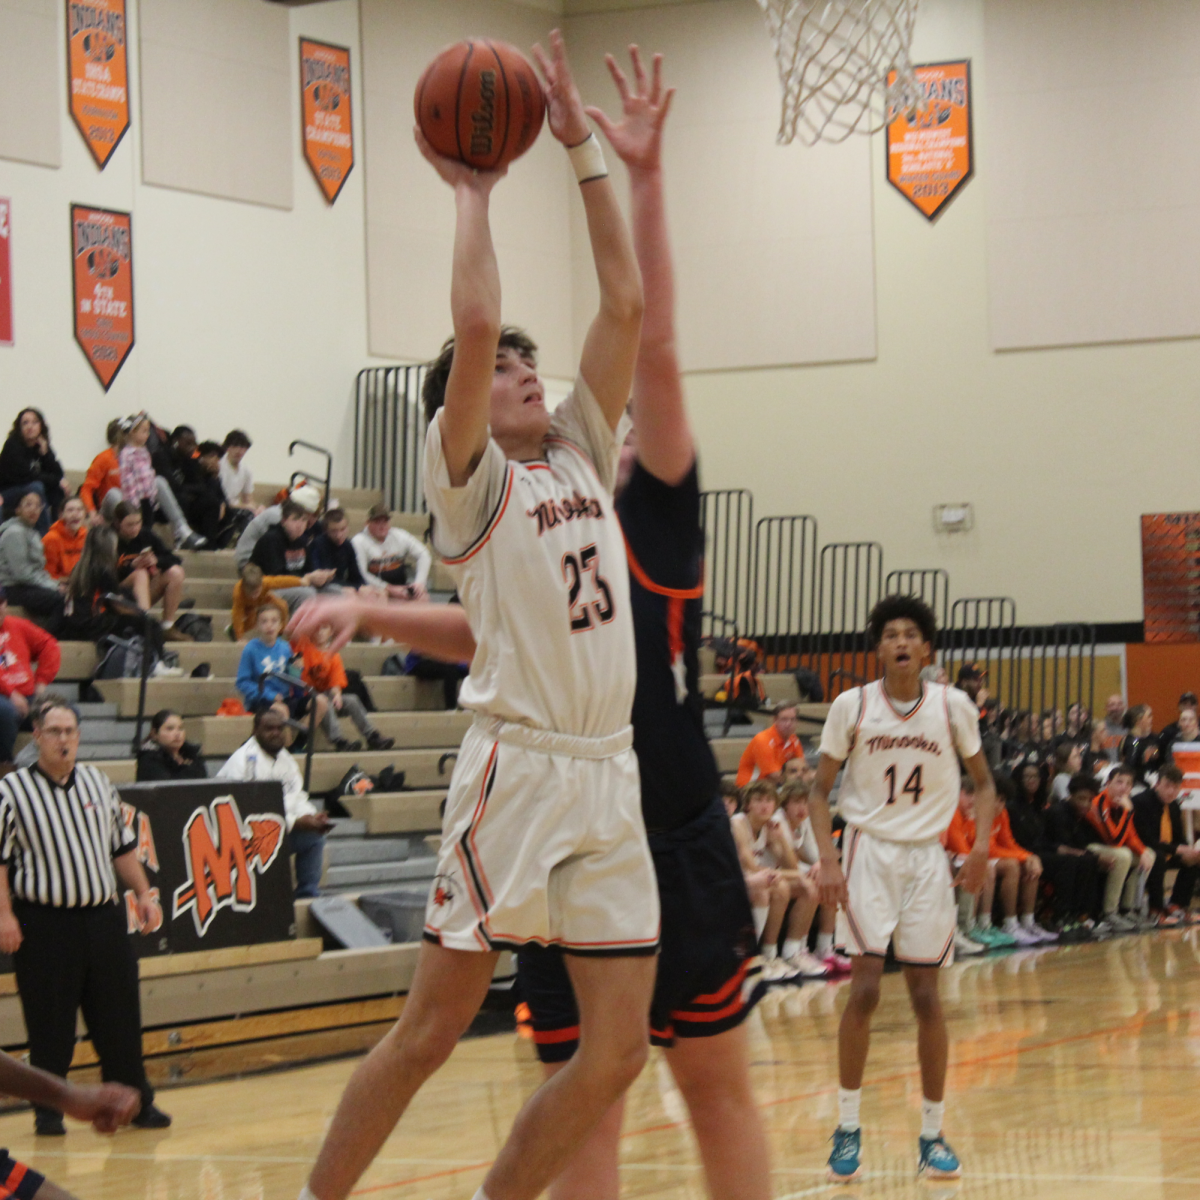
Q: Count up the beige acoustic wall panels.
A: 5